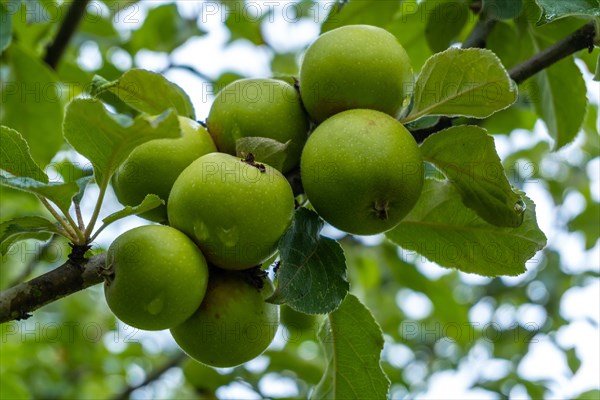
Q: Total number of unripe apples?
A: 7